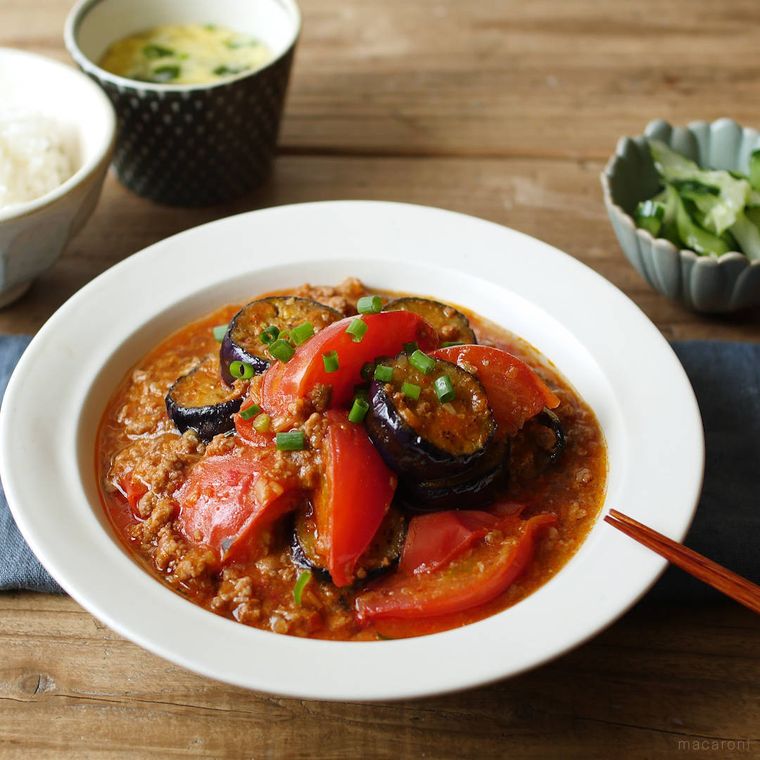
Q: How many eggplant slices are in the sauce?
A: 7